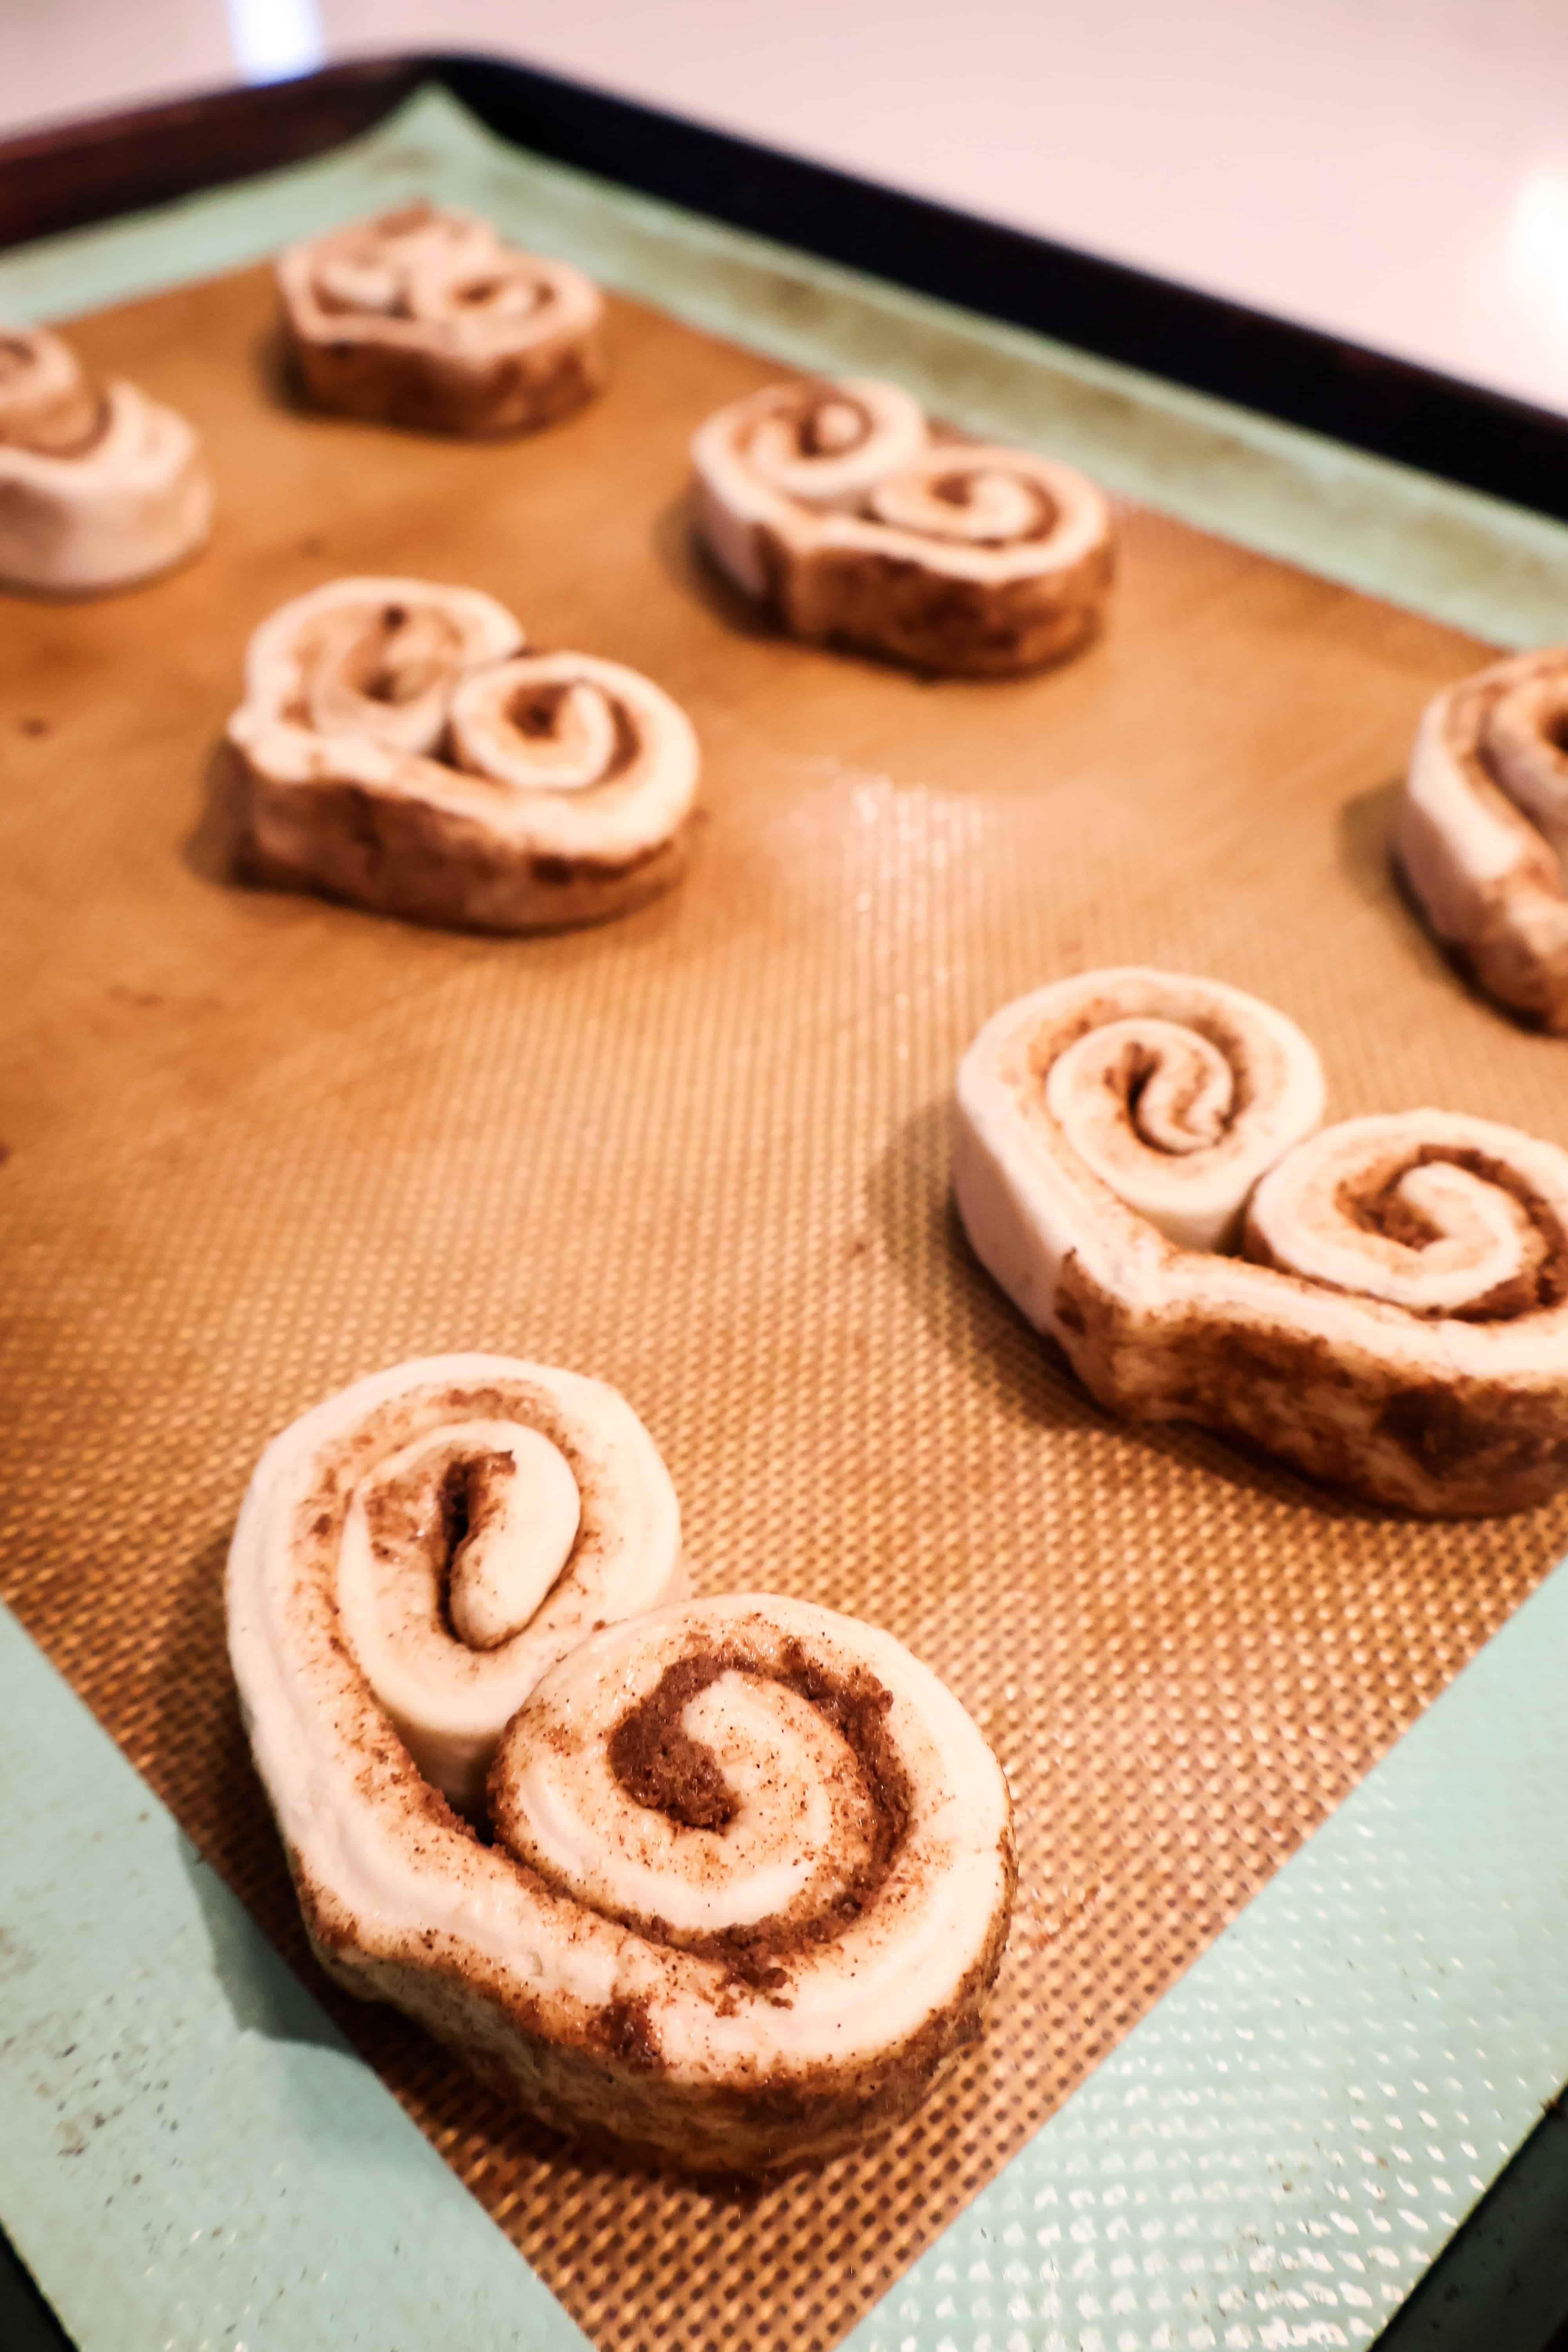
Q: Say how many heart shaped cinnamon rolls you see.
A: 7